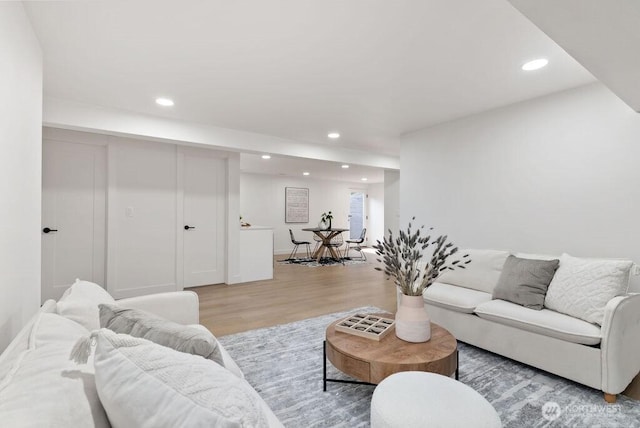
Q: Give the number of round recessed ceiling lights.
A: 7